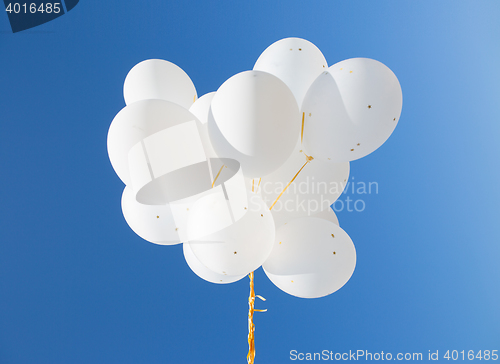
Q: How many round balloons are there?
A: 12